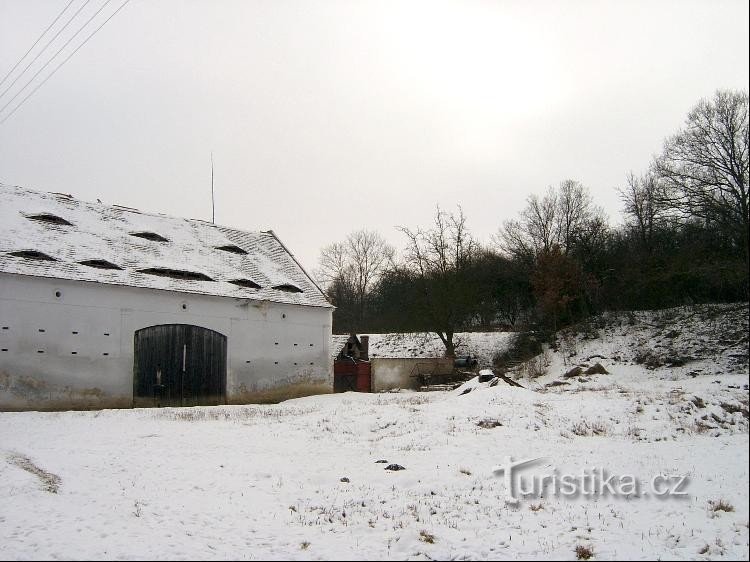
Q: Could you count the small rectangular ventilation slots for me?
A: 15